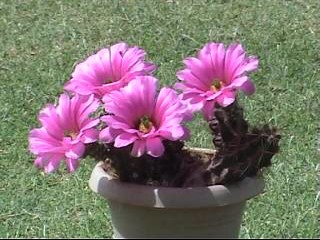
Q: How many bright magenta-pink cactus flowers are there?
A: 4